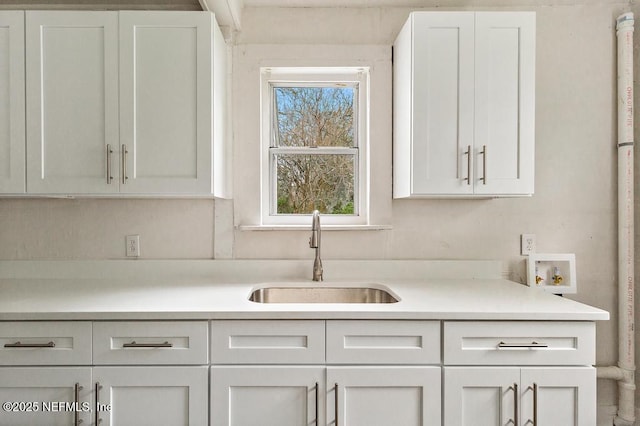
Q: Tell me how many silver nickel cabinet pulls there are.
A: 13